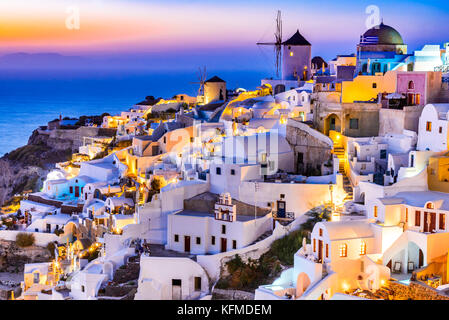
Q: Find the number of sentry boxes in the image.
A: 0